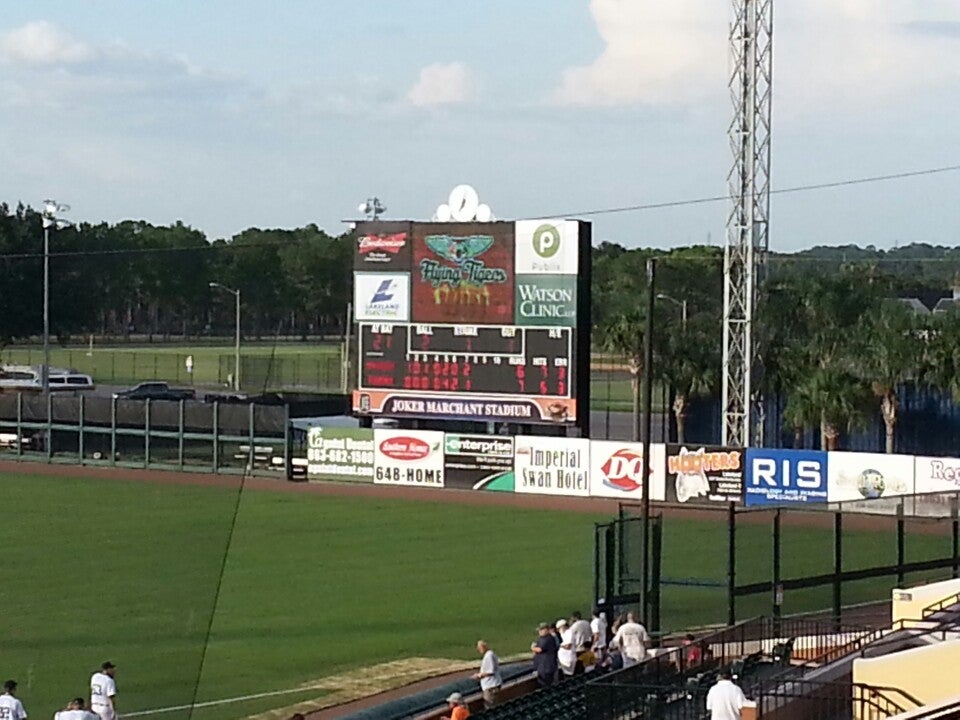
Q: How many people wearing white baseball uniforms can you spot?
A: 3